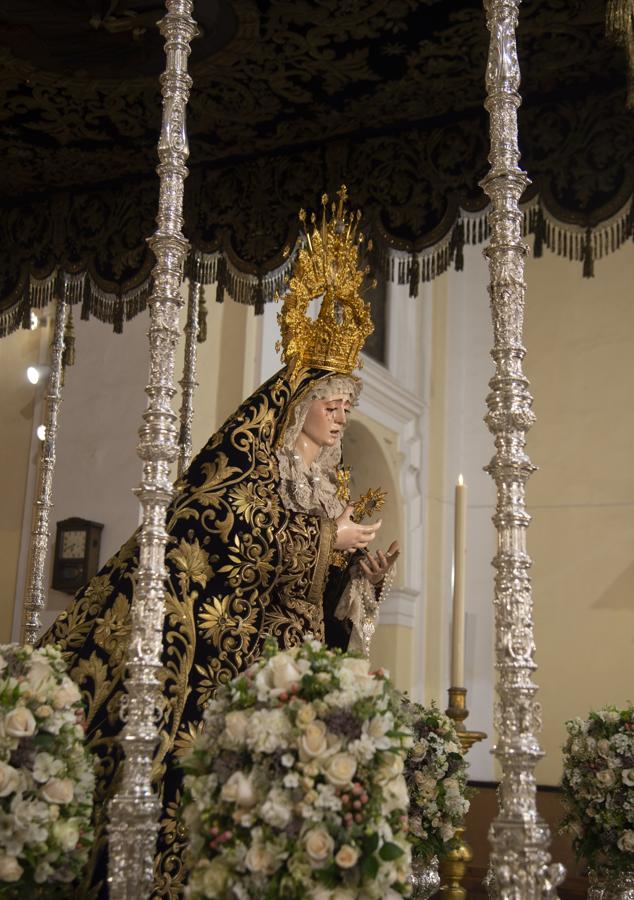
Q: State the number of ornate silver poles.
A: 4